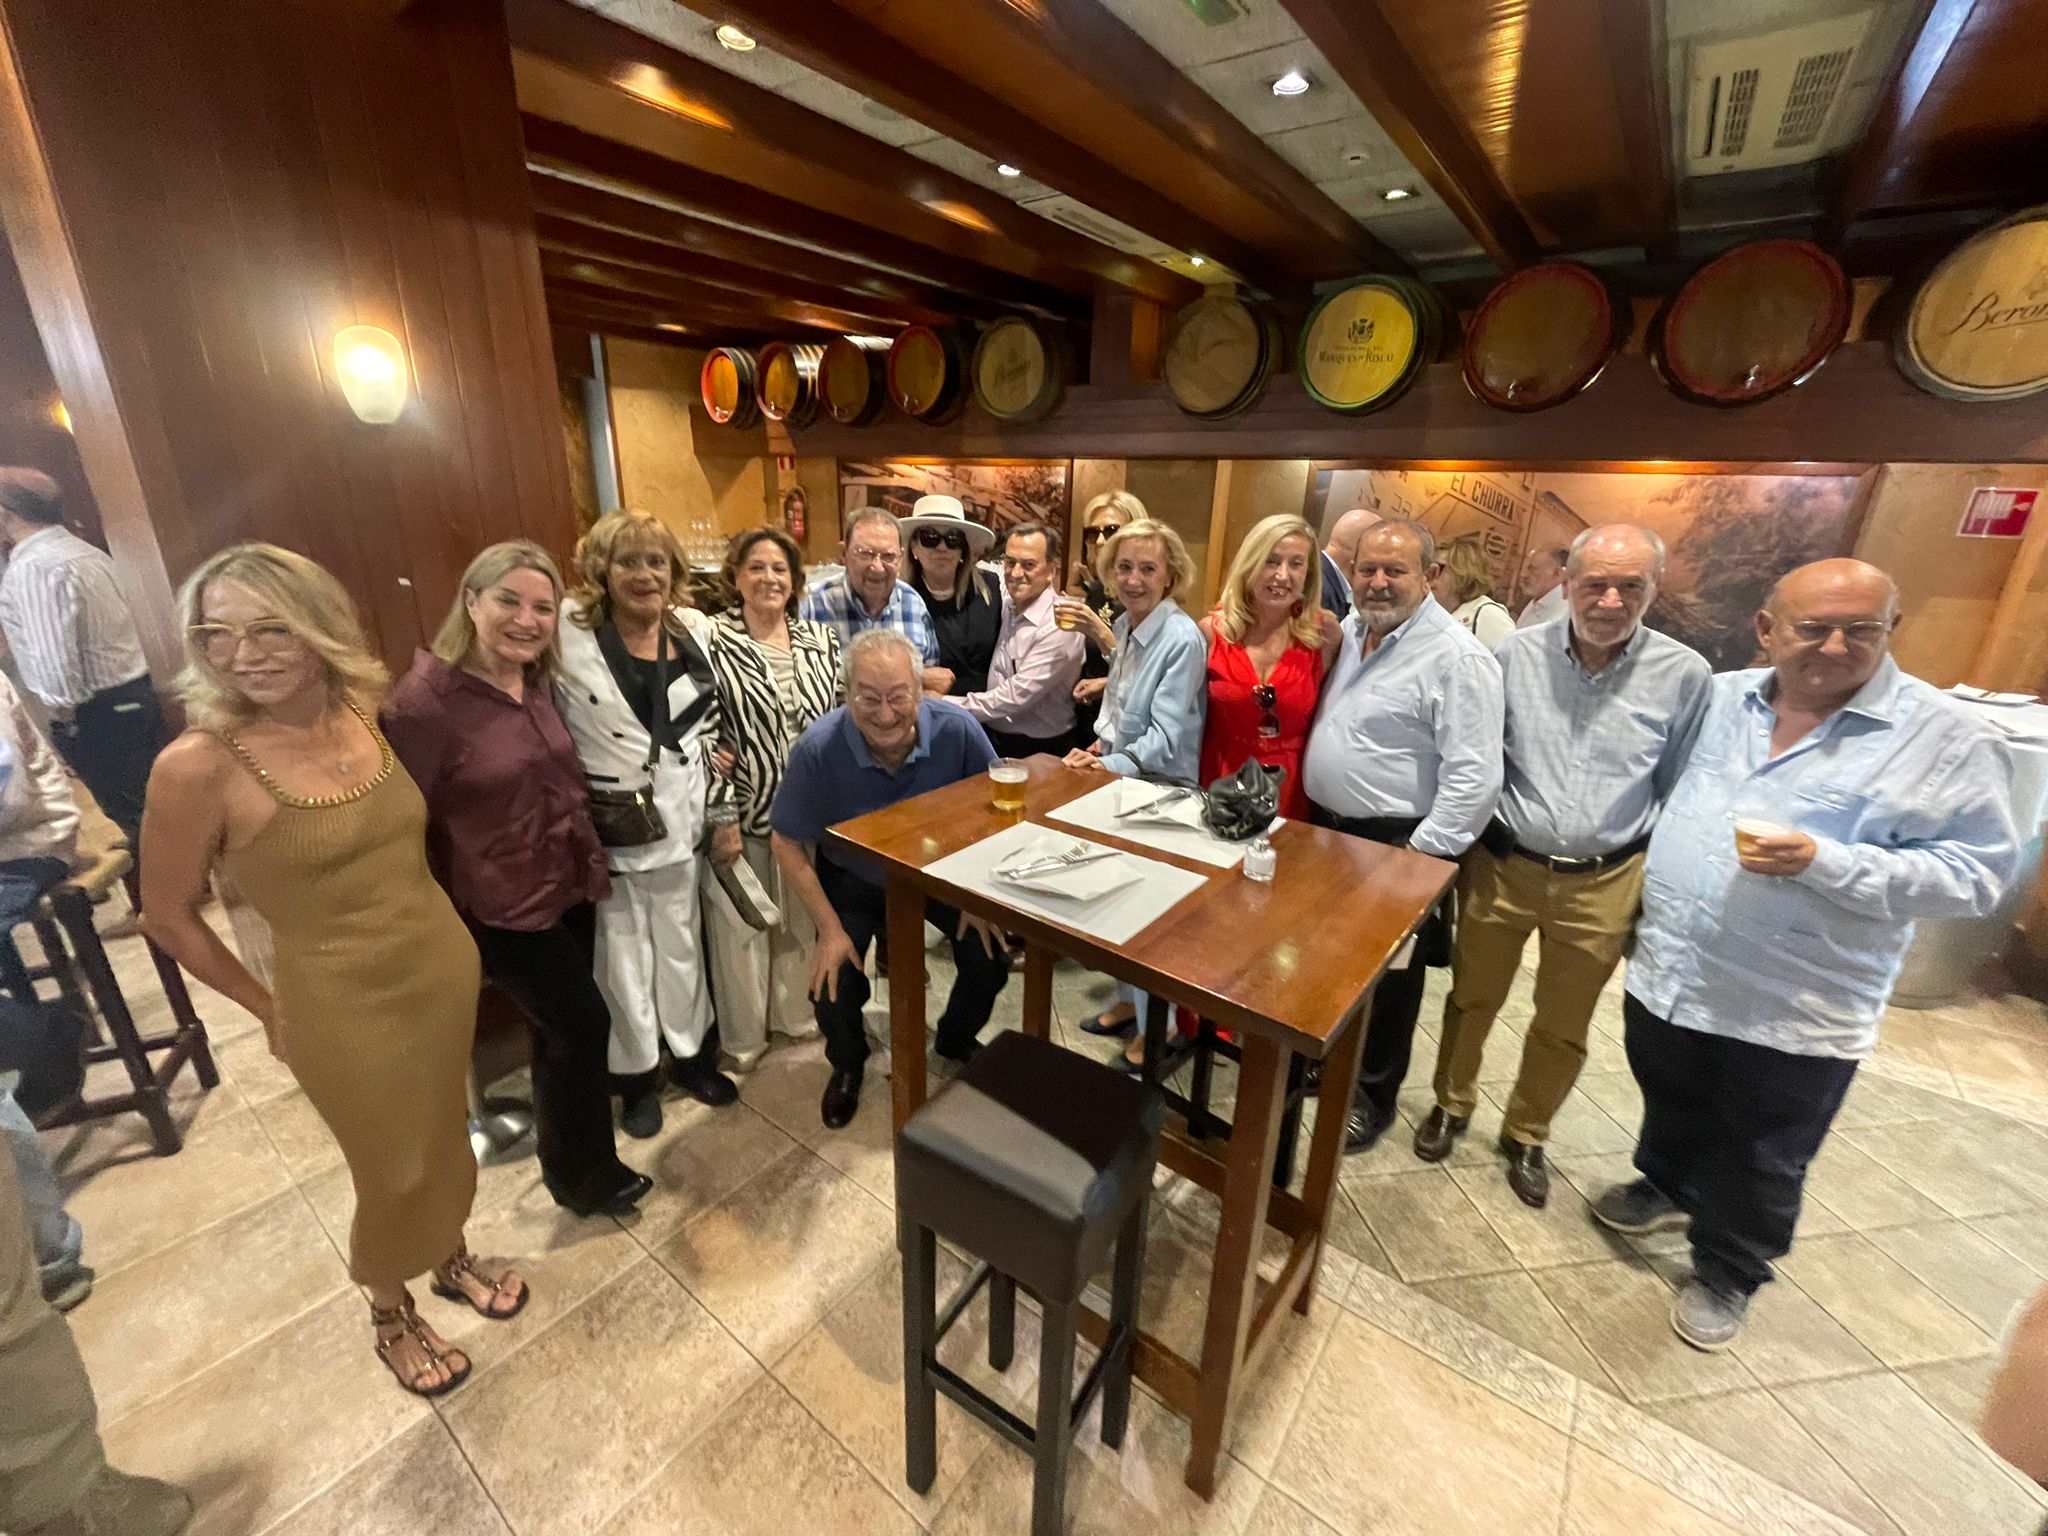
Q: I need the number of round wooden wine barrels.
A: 10